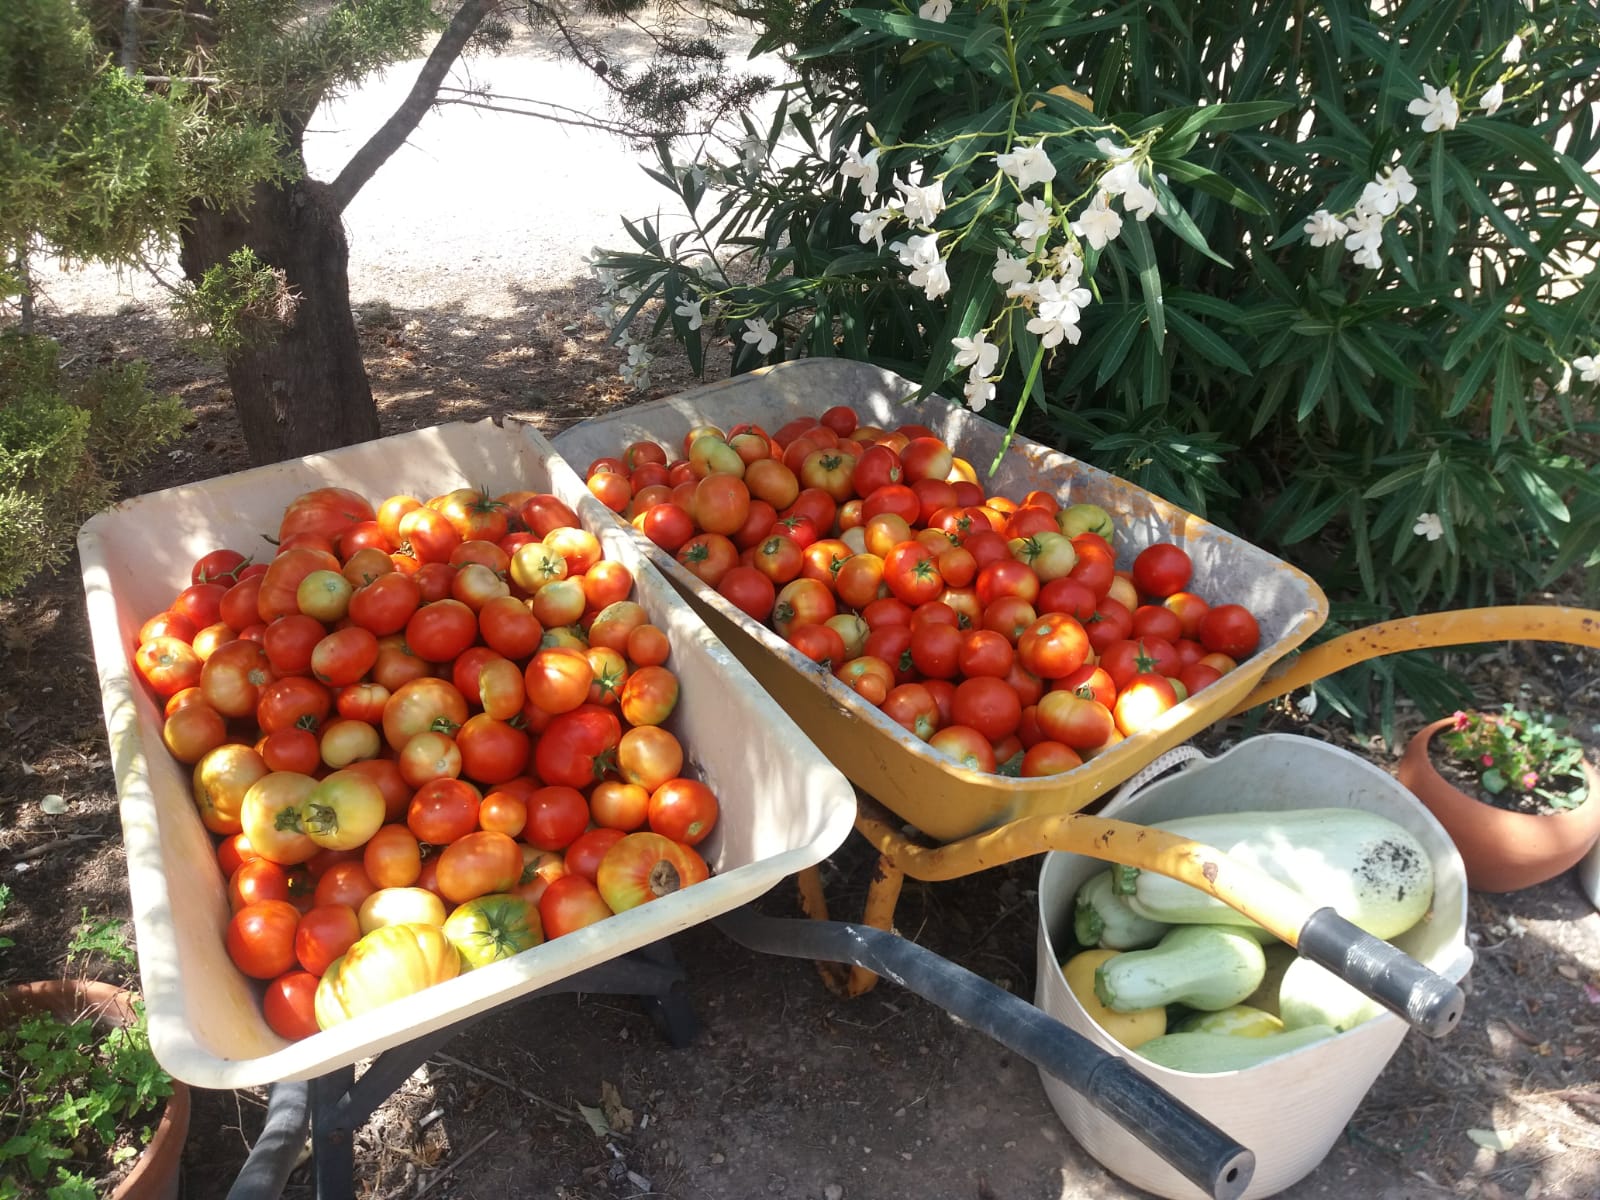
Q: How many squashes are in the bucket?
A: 7